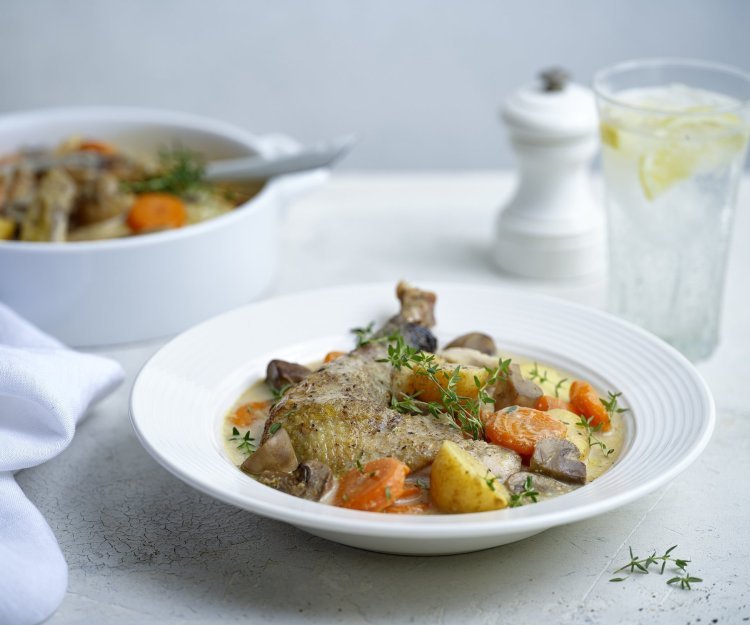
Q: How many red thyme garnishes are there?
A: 0